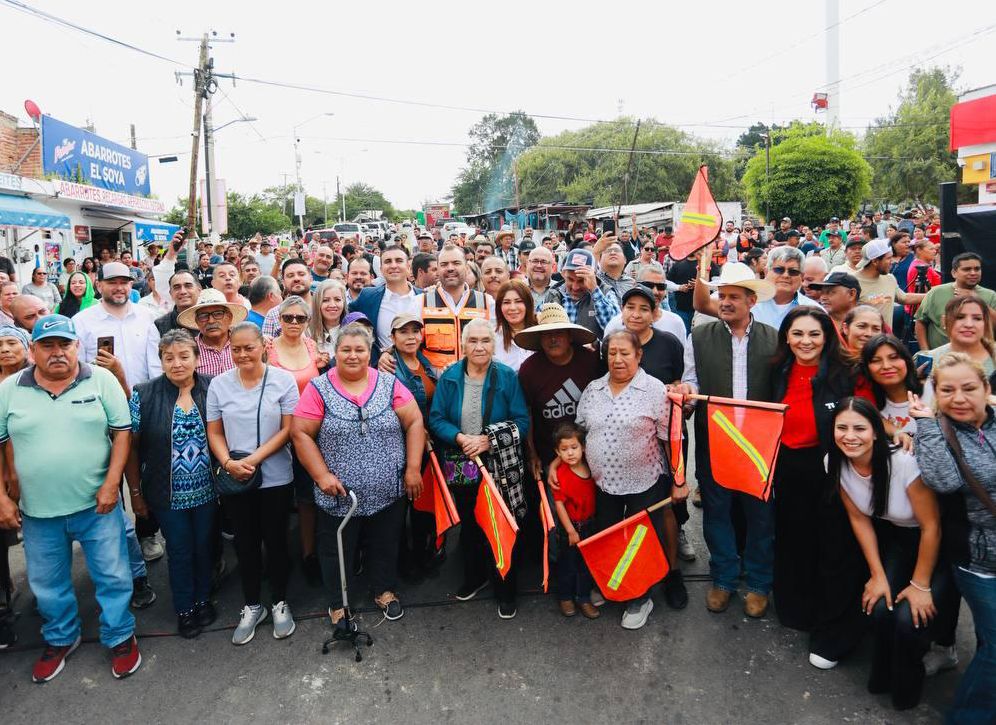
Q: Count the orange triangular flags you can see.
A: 7